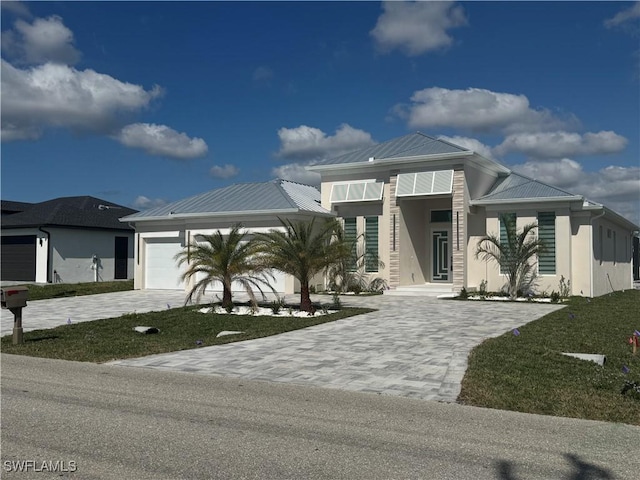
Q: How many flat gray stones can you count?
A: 3